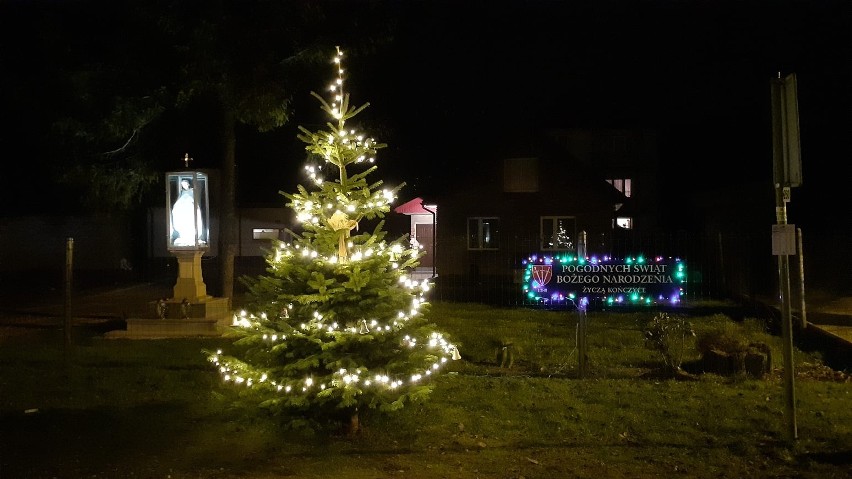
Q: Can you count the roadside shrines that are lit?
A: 1